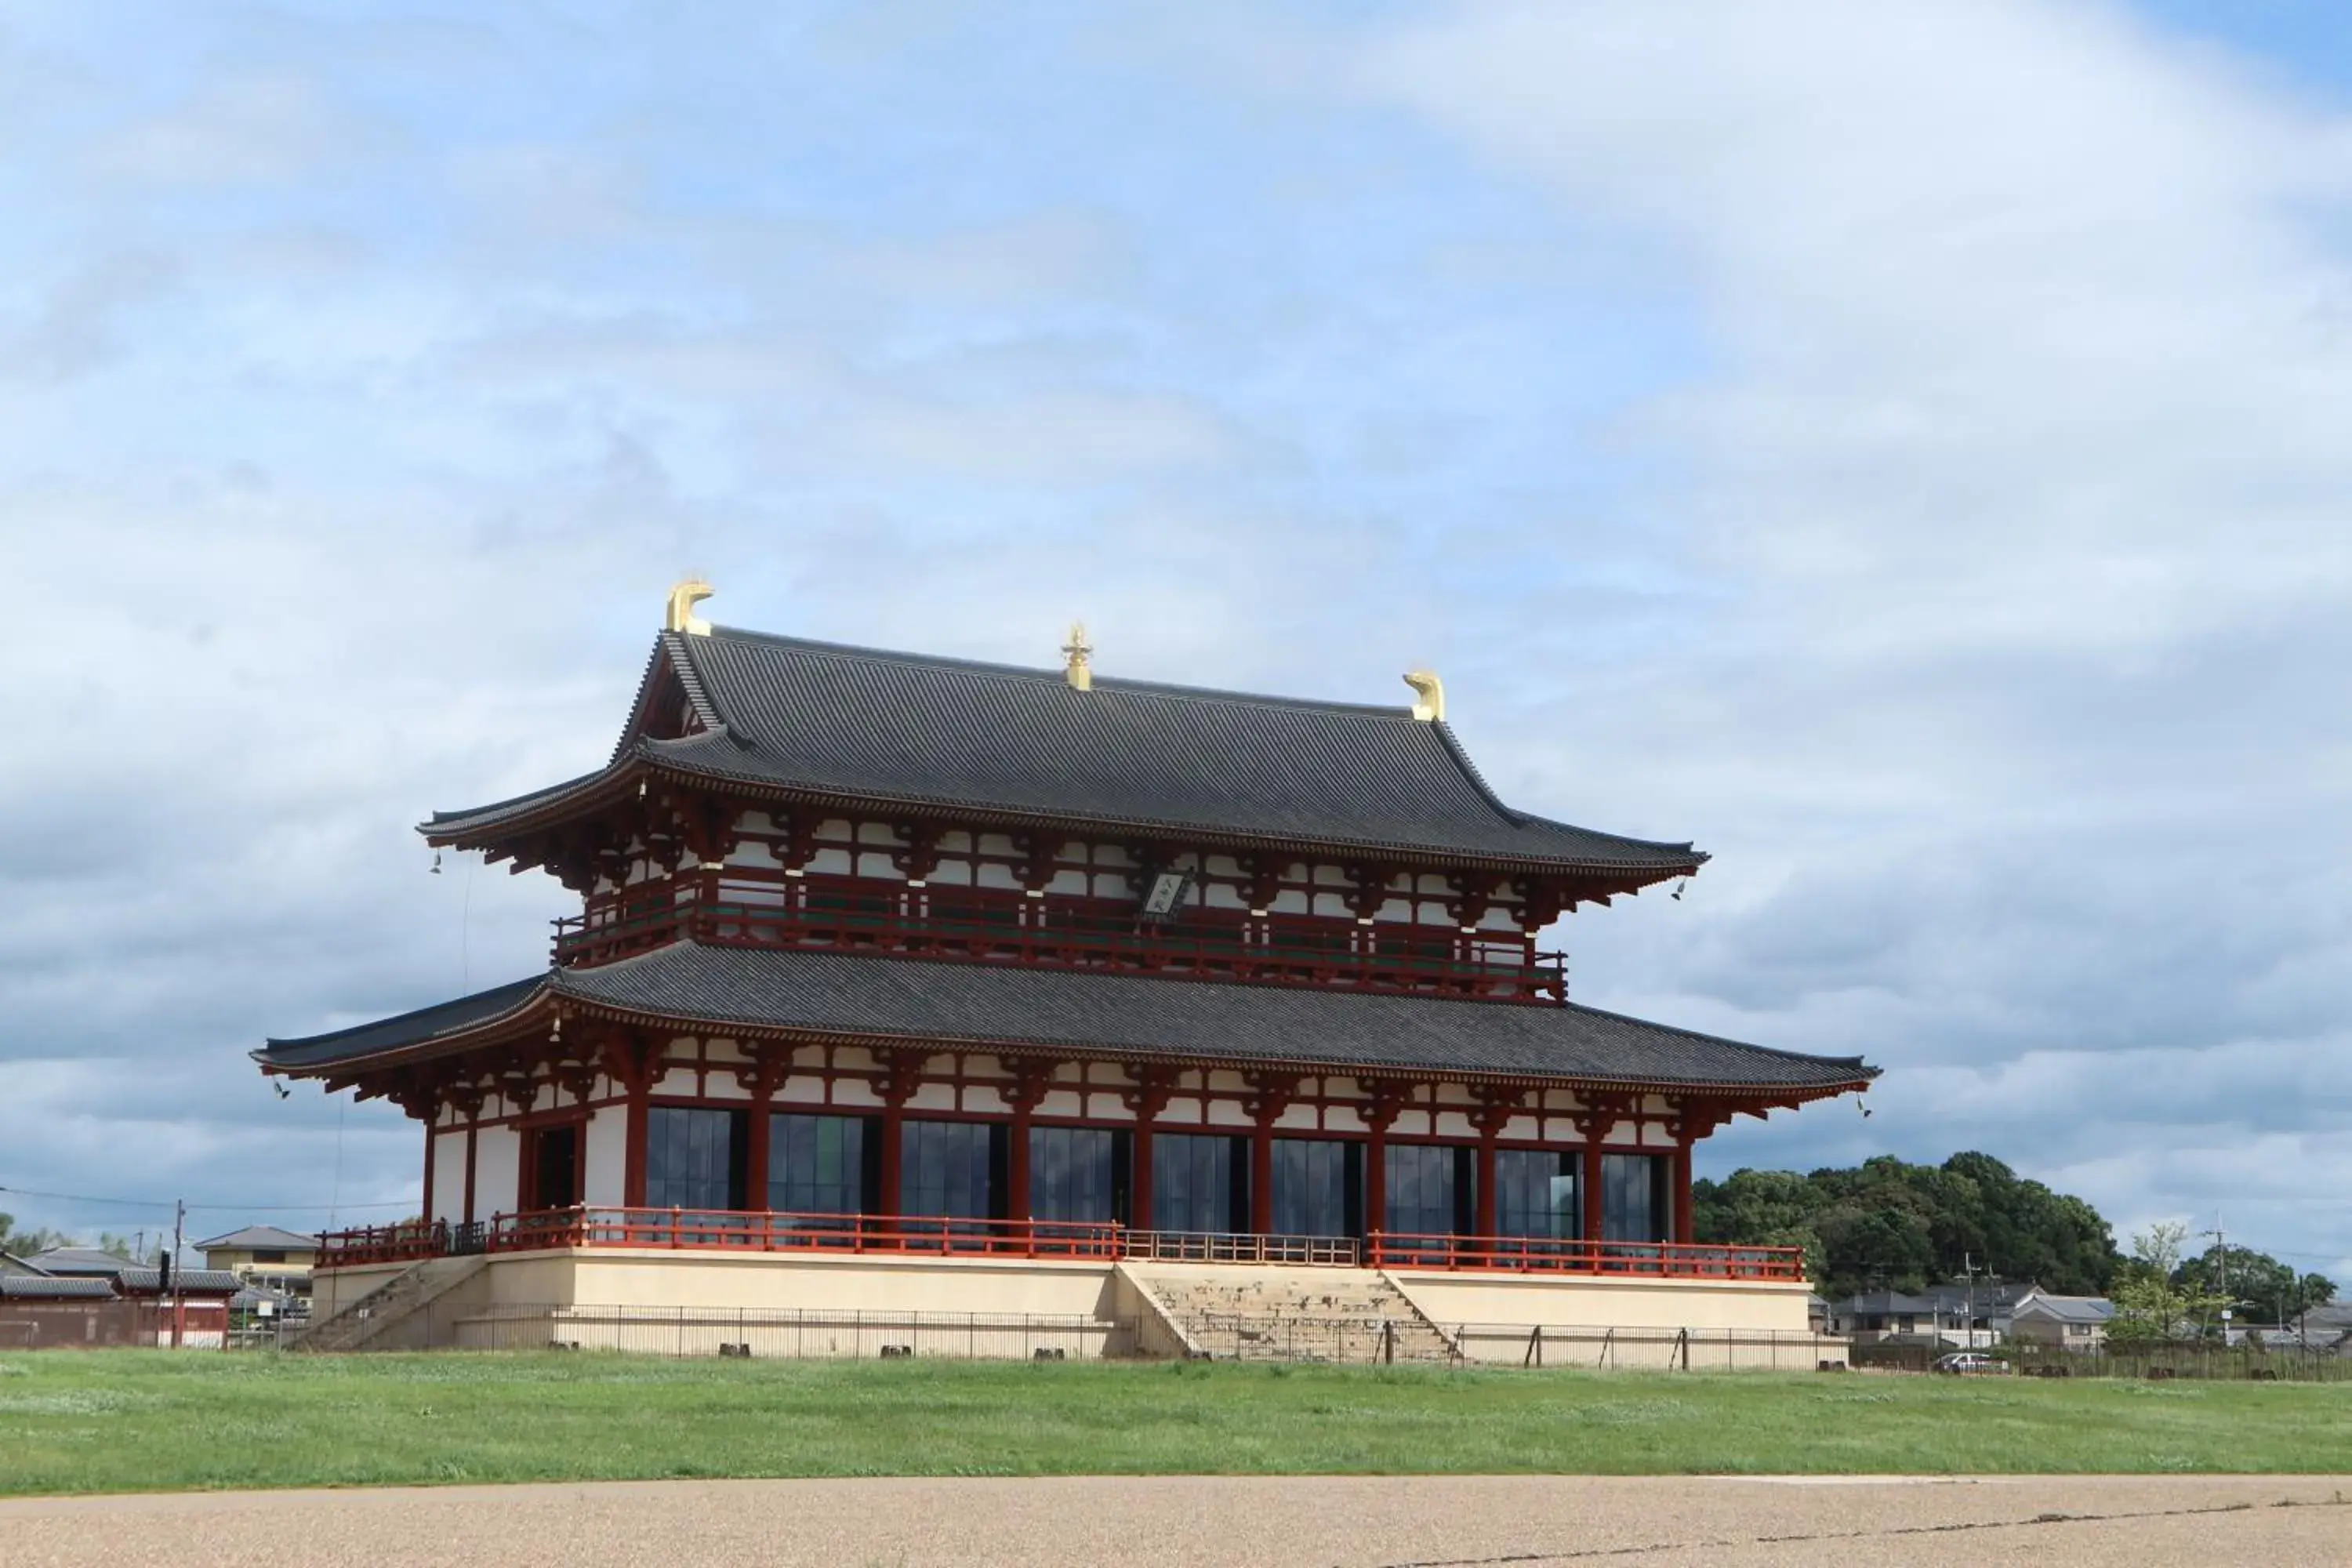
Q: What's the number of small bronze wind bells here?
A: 6